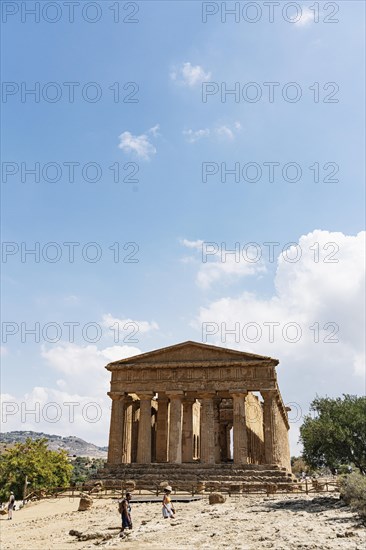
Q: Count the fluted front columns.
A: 6